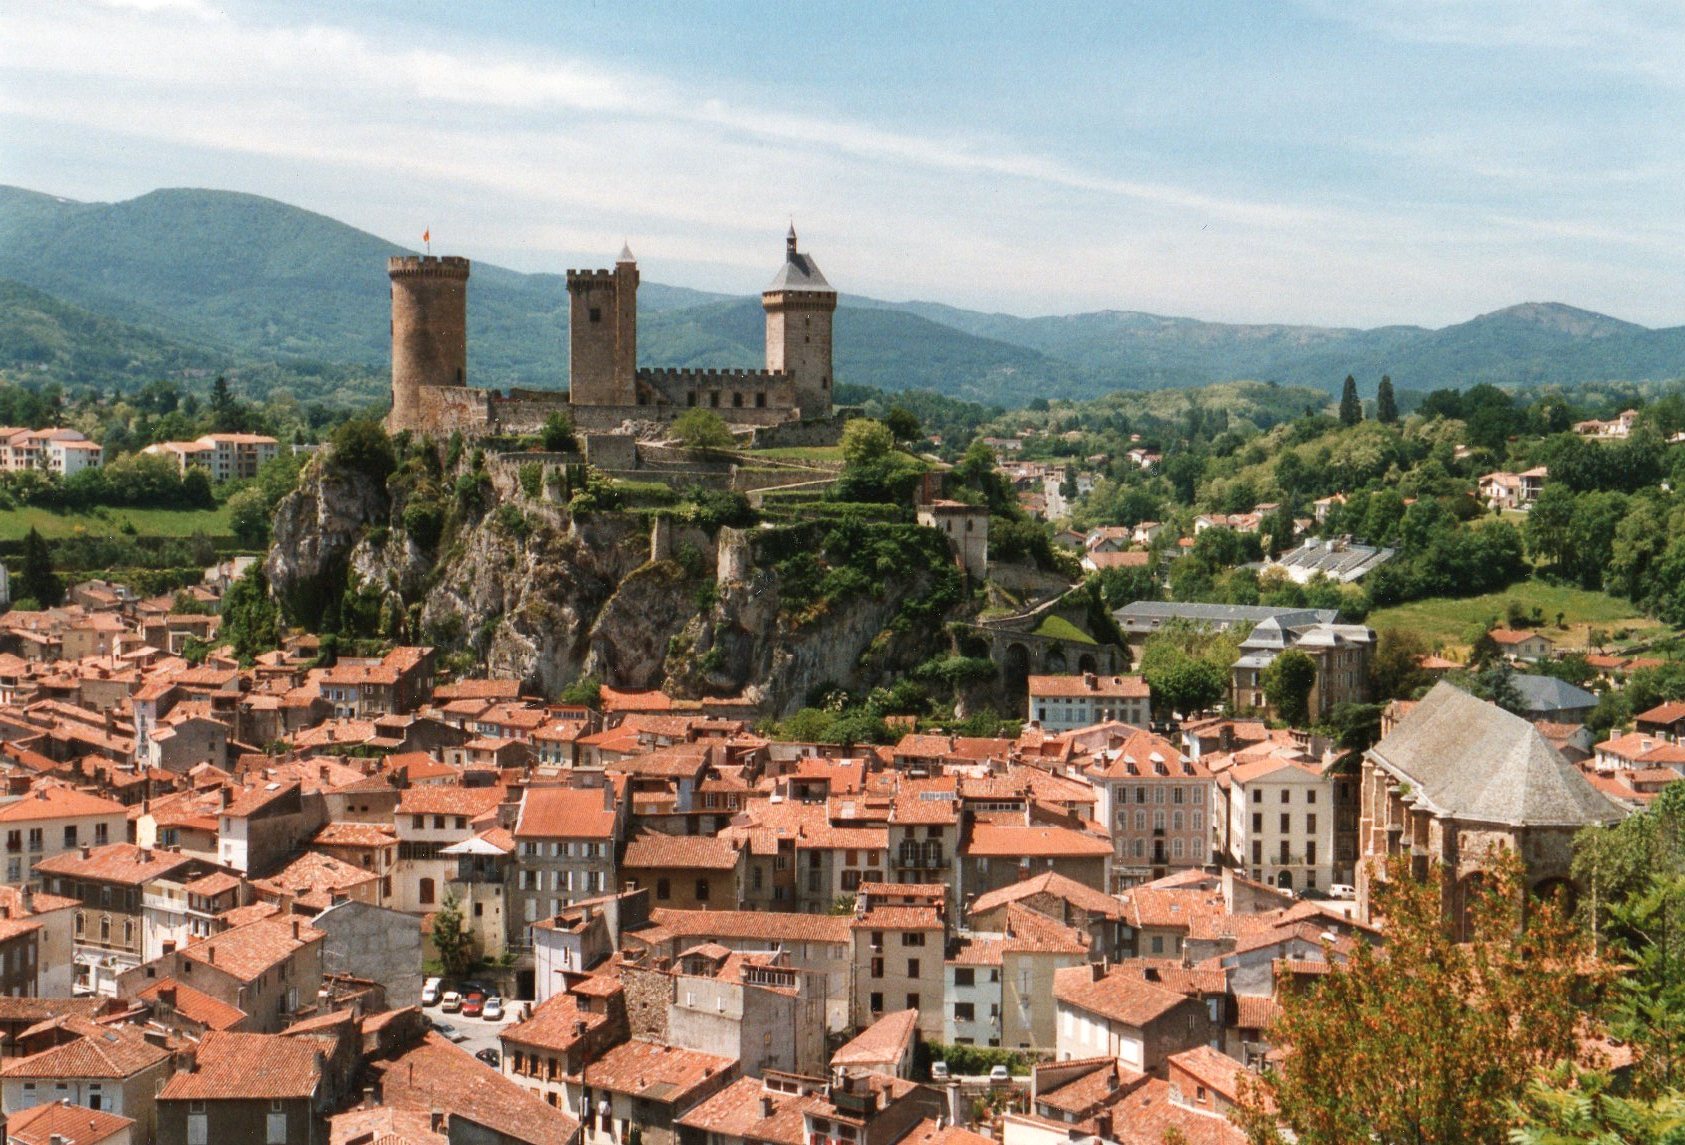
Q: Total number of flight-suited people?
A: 0